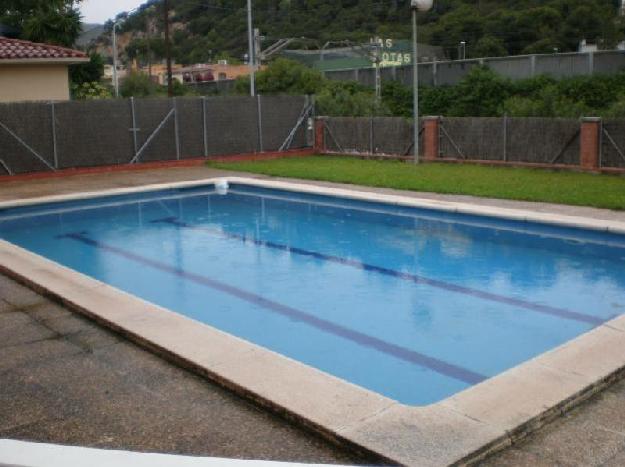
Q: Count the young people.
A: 0